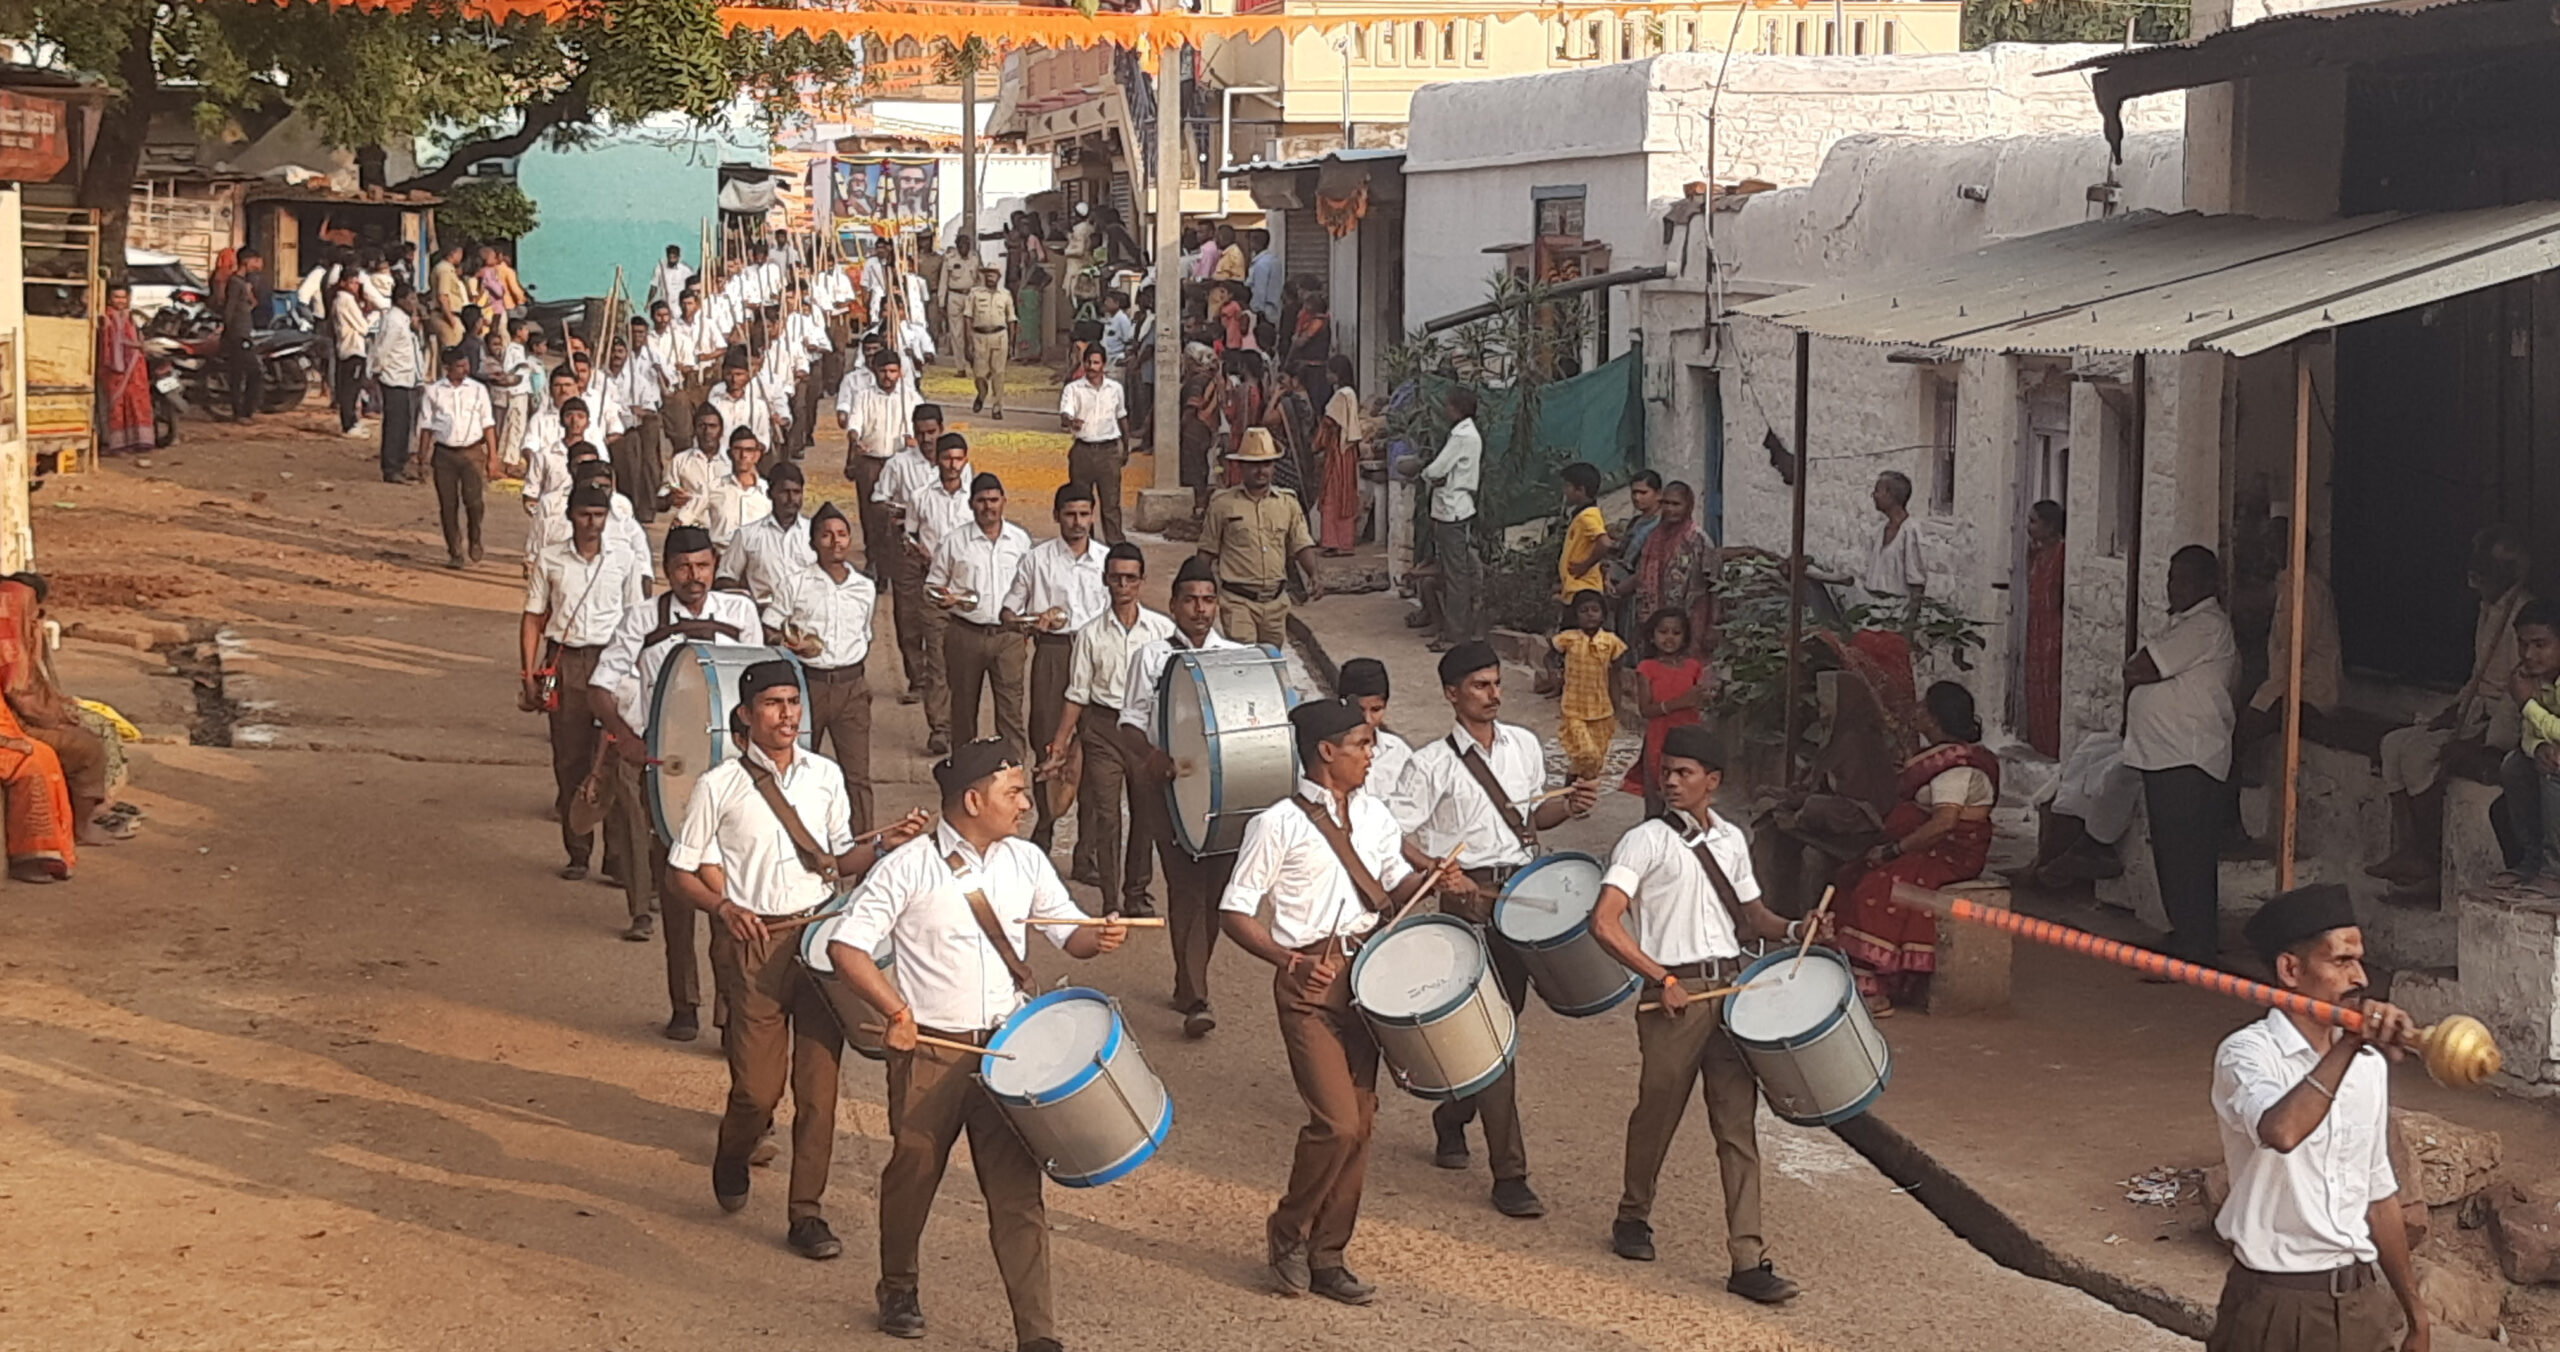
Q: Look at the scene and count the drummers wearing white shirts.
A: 7